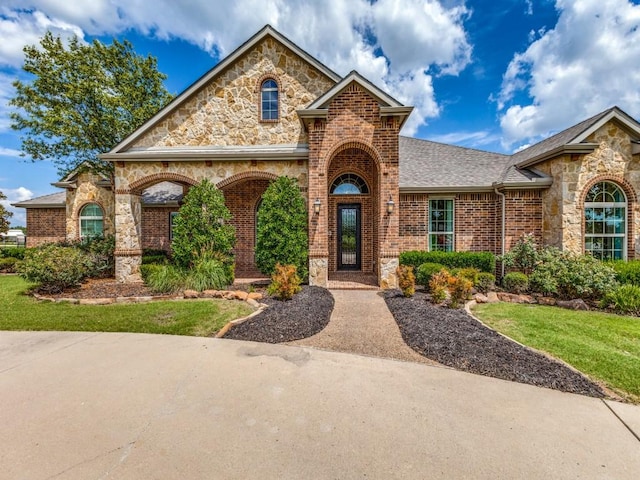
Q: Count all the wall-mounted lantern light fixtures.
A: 2